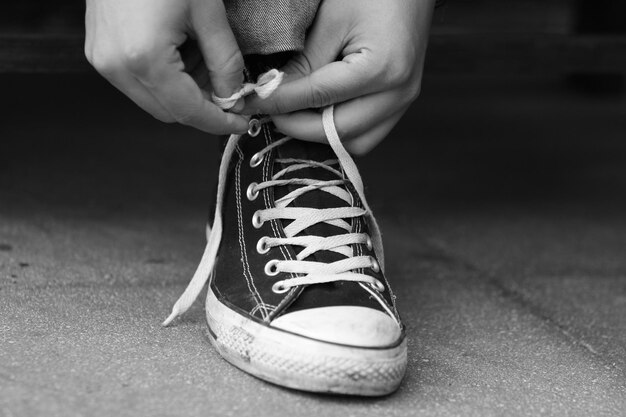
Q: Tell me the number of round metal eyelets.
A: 10